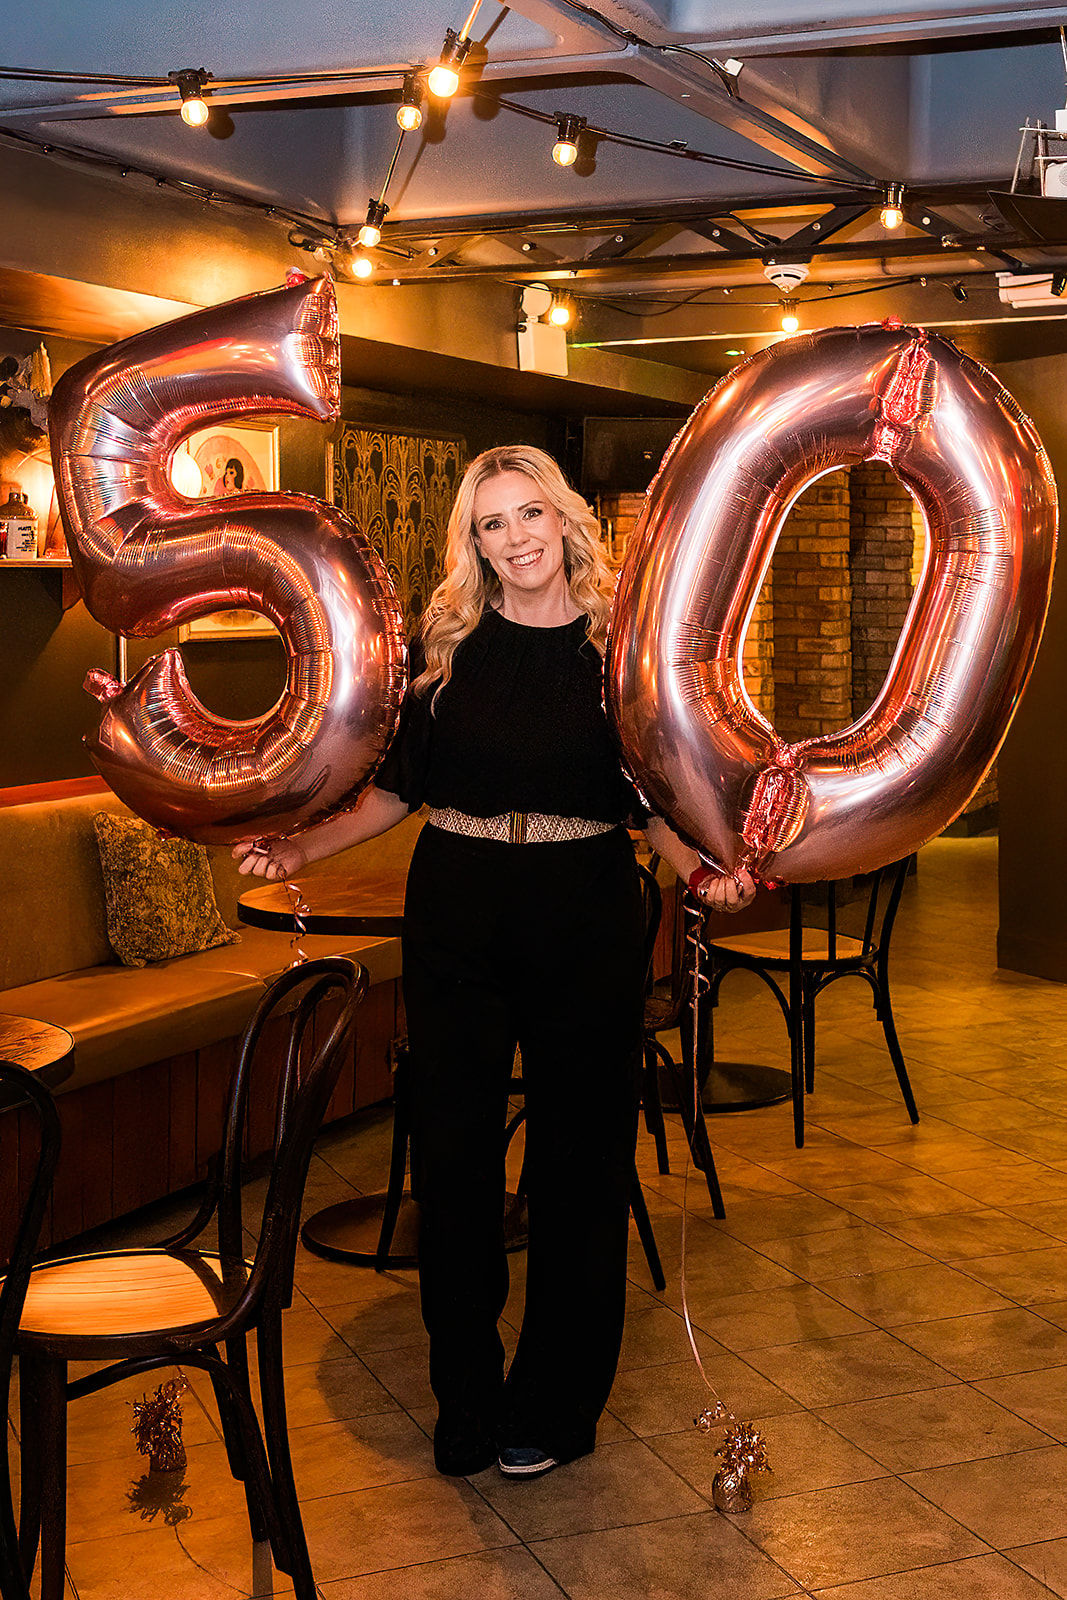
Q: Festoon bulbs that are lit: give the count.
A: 9